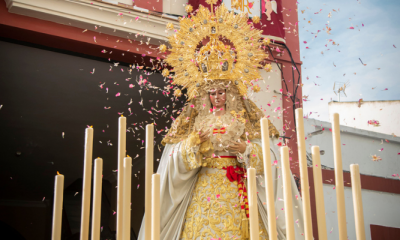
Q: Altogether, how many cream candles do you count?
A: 14